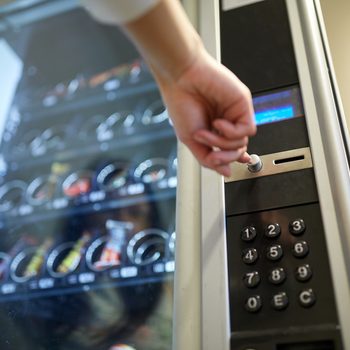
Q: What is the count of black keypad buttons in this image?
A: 12